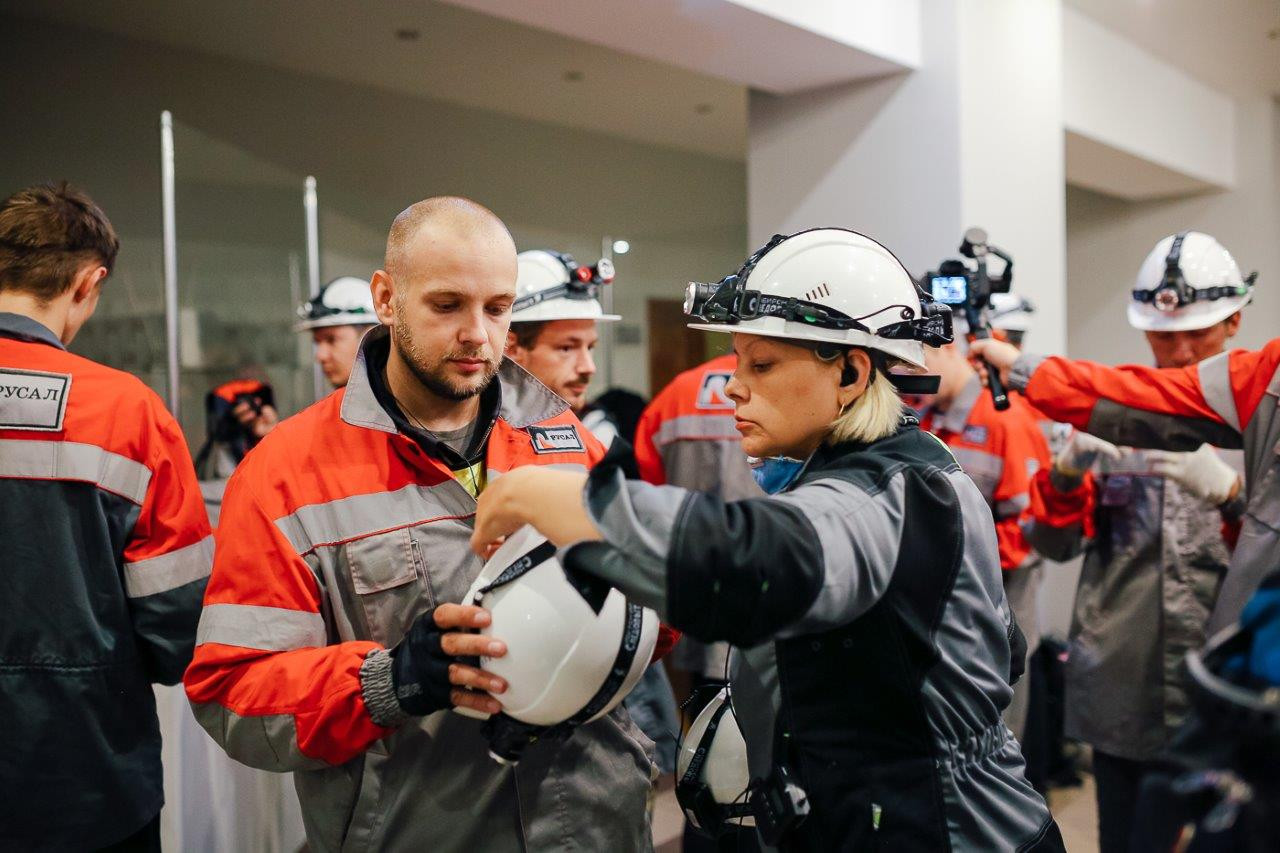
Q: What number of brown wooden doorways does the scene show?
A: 1